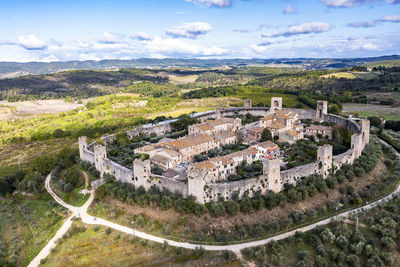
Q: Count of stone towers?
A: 11